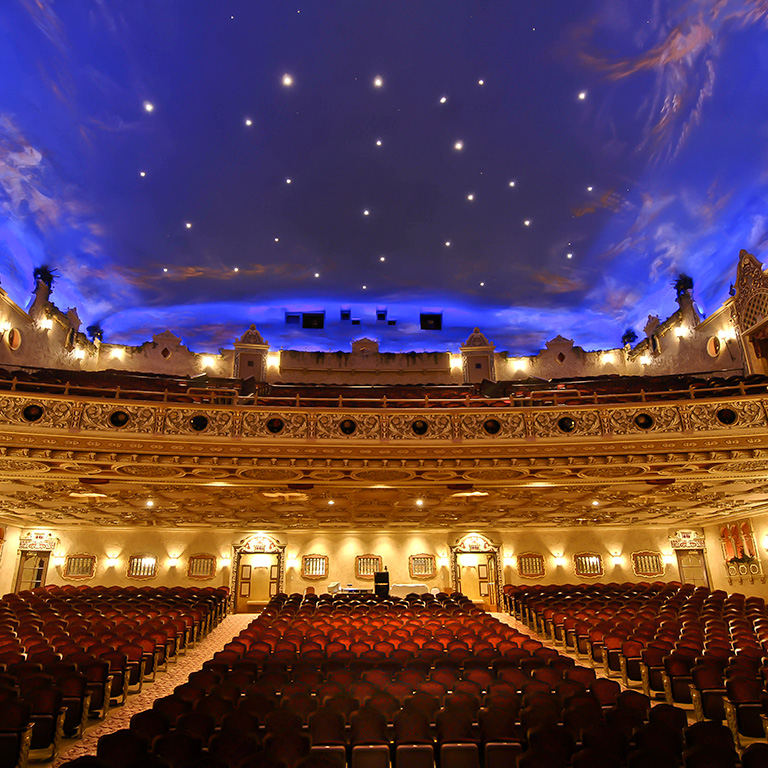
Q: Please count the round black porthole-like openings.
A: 10